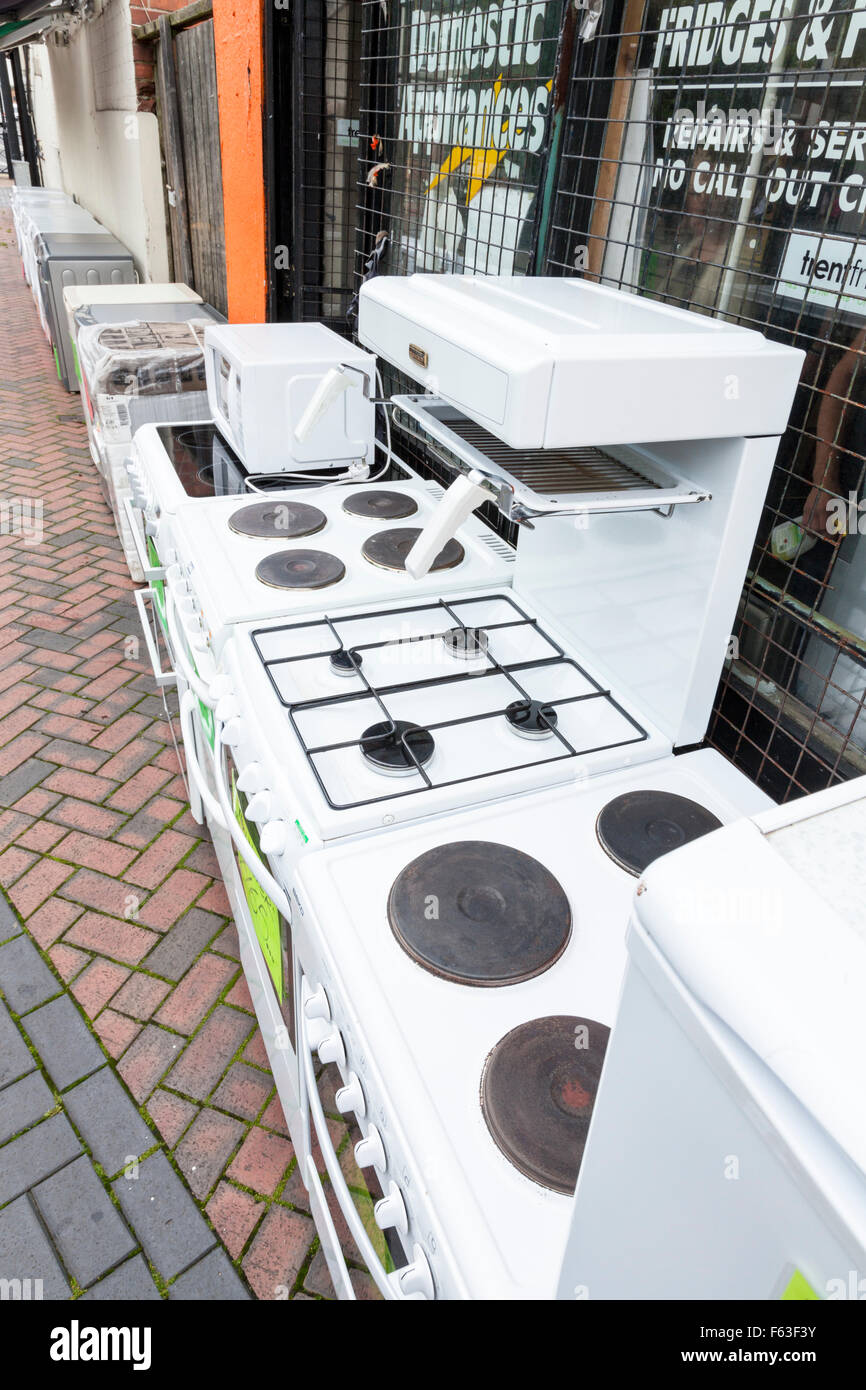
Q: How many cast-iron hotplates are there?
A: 7